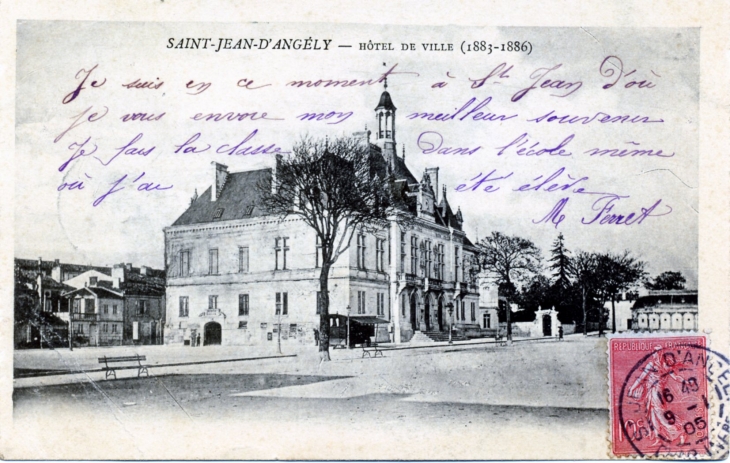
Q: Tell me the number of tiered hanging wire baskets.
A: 0